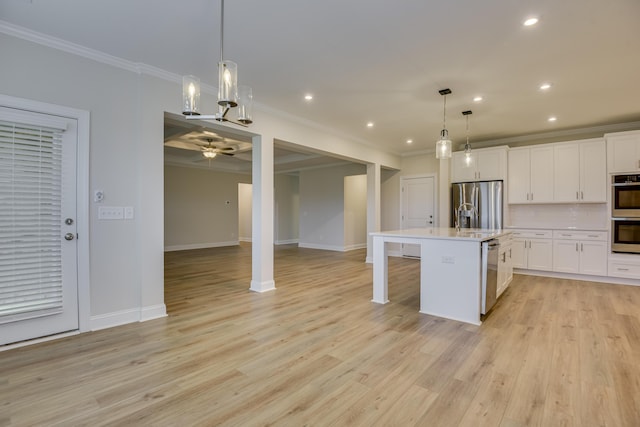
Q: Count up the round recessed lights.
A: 7